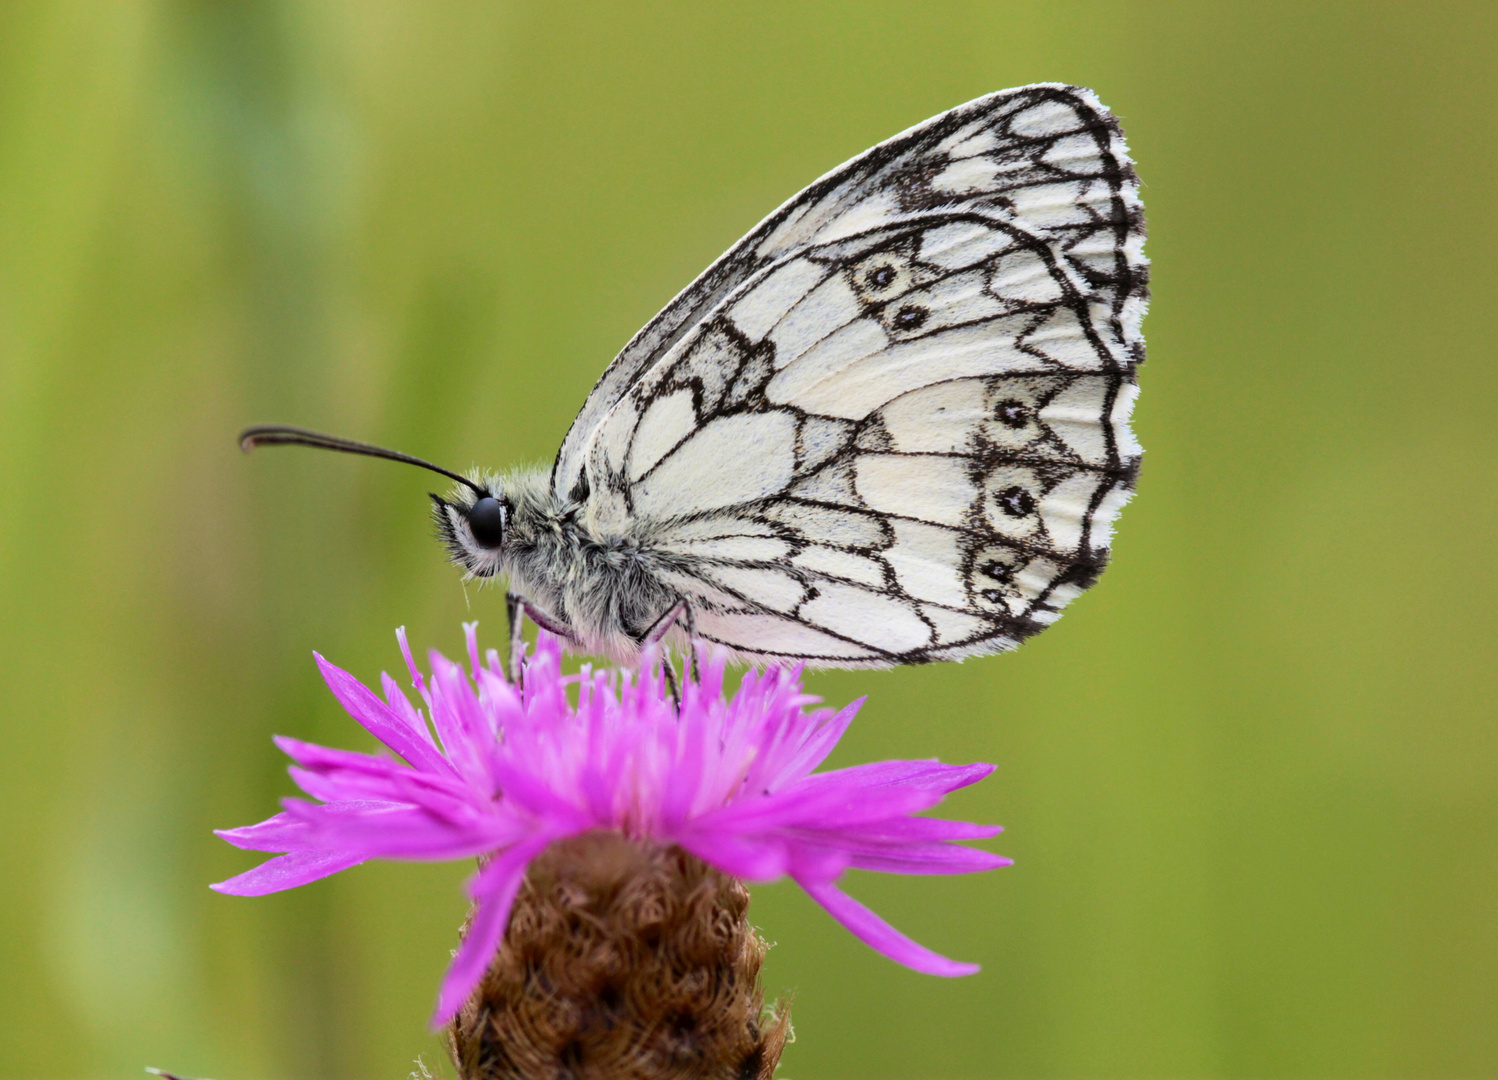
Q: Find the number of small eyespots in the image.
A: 6